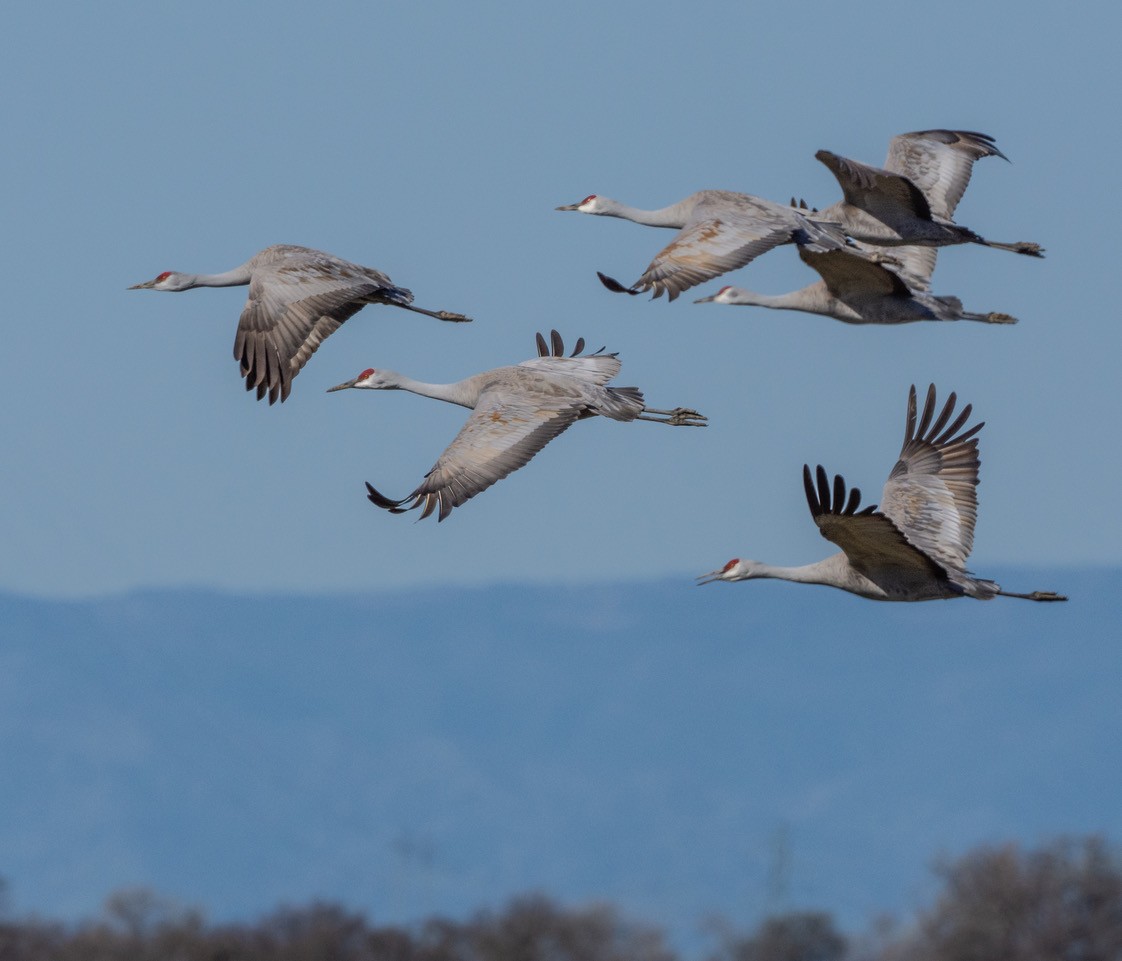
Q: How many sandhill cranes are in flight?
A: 6